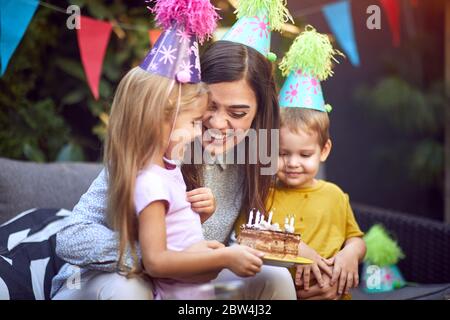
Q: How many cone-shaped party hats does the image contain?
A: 4